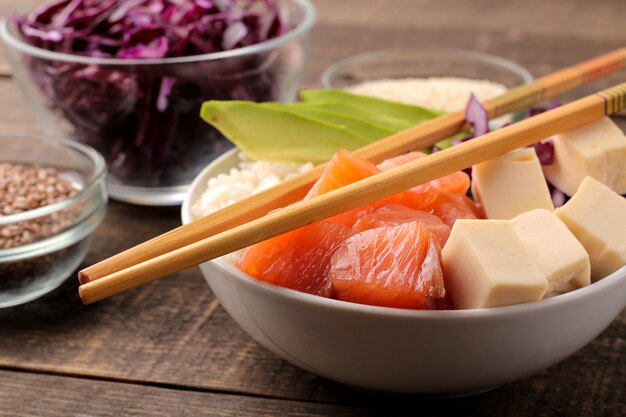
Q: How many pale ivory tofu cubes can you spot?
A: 5